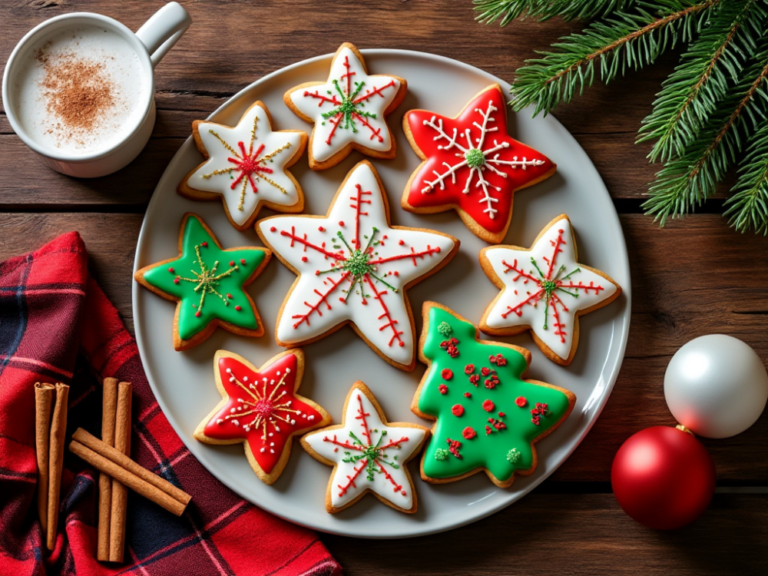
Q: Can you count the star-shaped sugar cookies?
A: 8